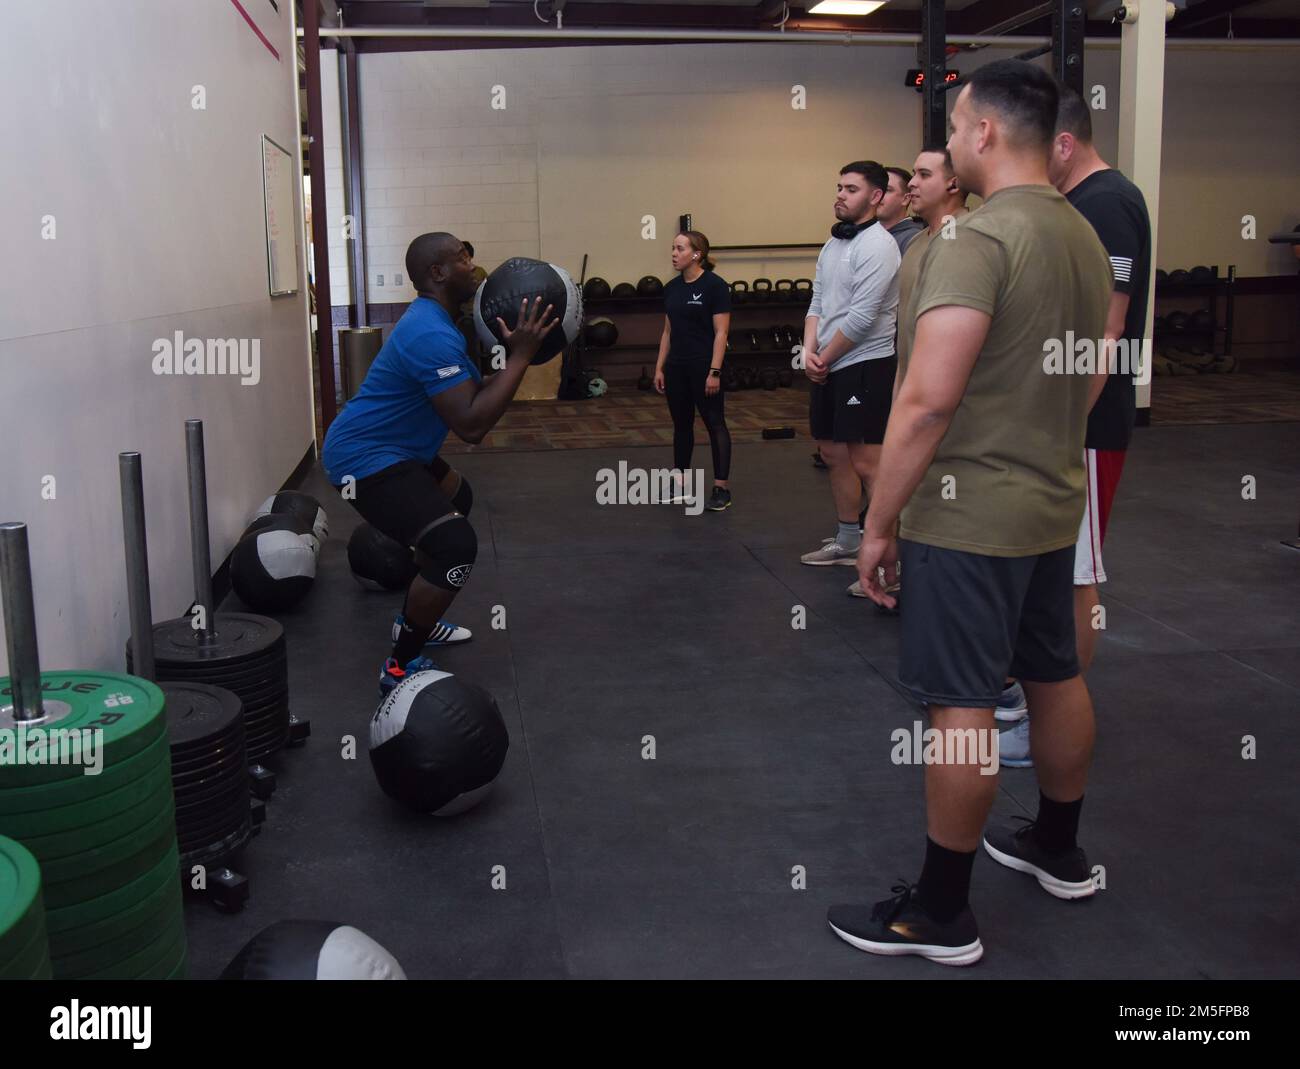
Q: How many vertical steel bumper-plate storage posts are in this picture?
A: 3